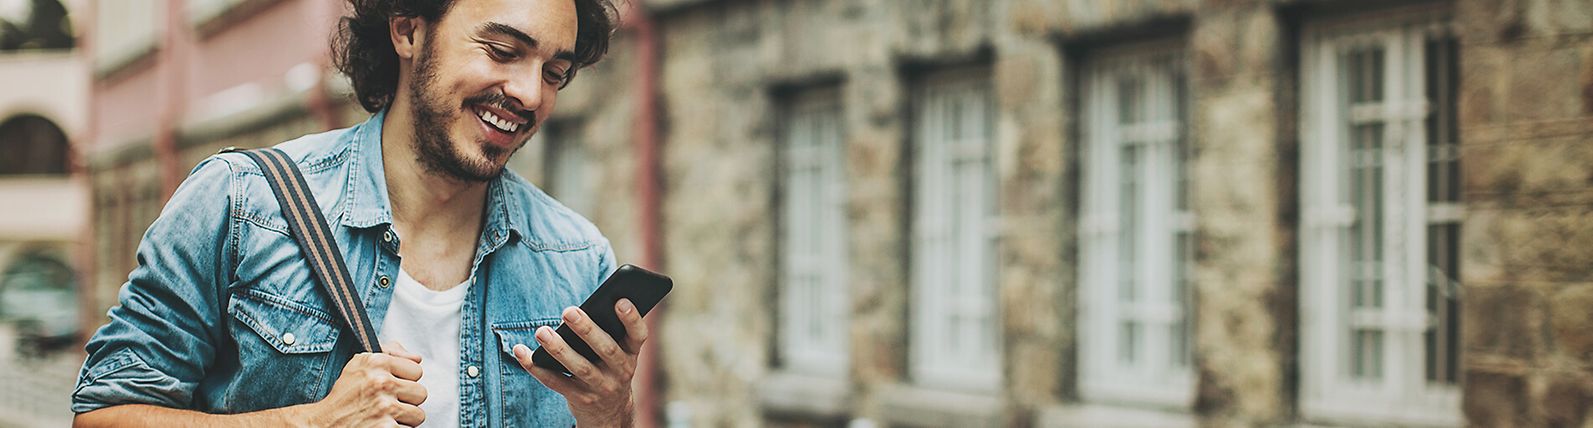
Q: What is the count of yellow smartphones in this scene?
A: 0